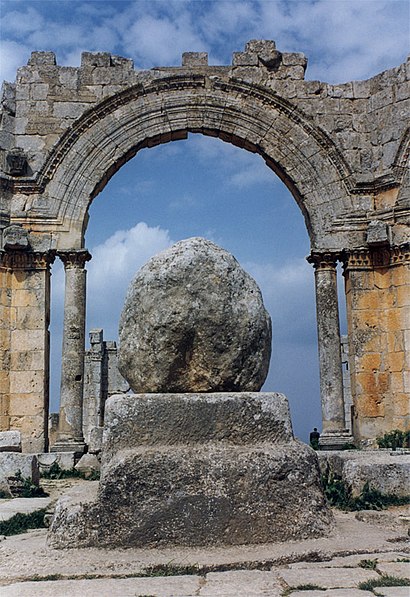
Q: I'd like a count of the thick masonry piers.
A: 2